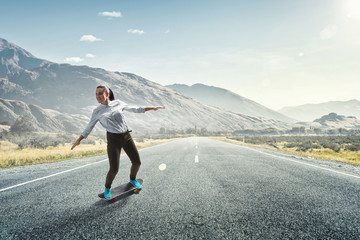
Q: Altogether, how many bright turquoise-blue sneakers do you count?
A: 2